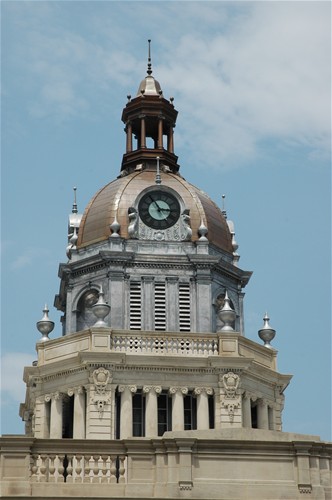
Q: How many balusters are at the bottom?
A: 11